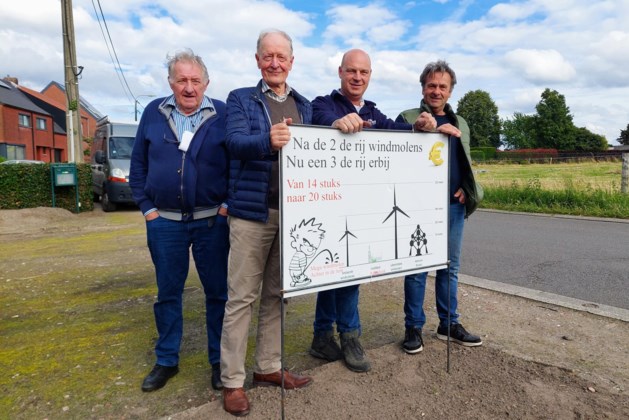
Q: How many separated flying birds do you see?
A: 0